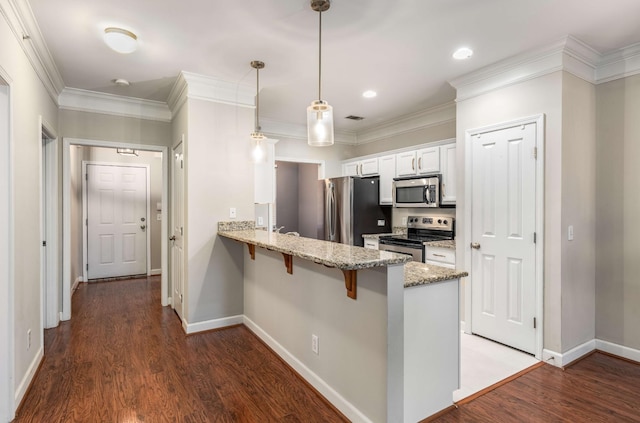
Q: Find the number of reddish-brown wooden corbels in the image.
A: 3